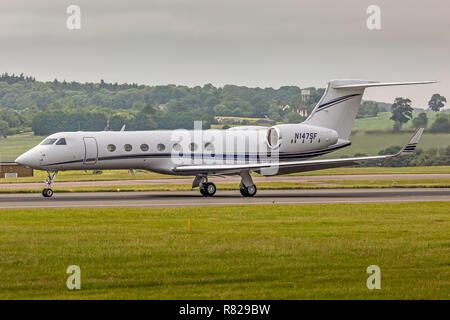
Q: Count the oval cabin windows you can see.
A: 7